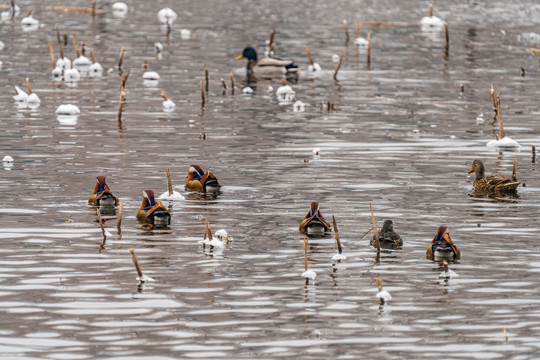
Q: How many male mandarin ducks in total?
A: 5